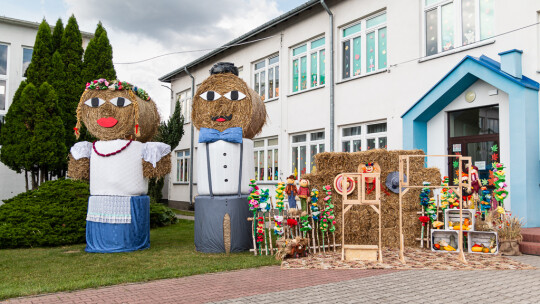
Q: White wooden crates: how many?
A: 3